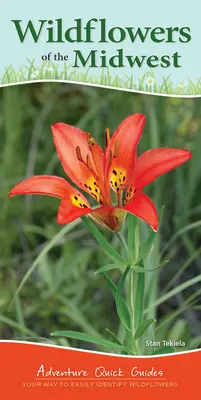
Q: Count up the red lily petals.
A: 6